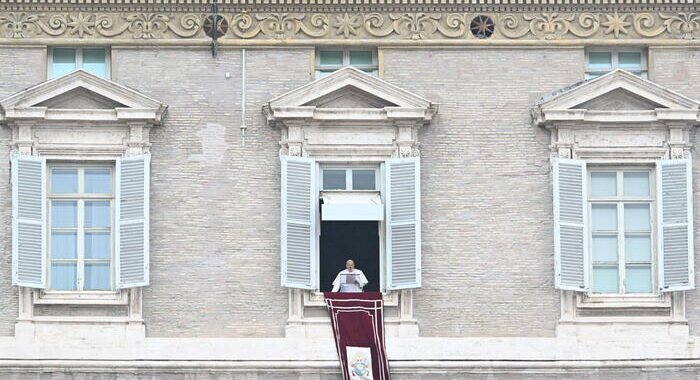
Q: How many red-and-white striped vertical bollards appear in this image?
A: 0